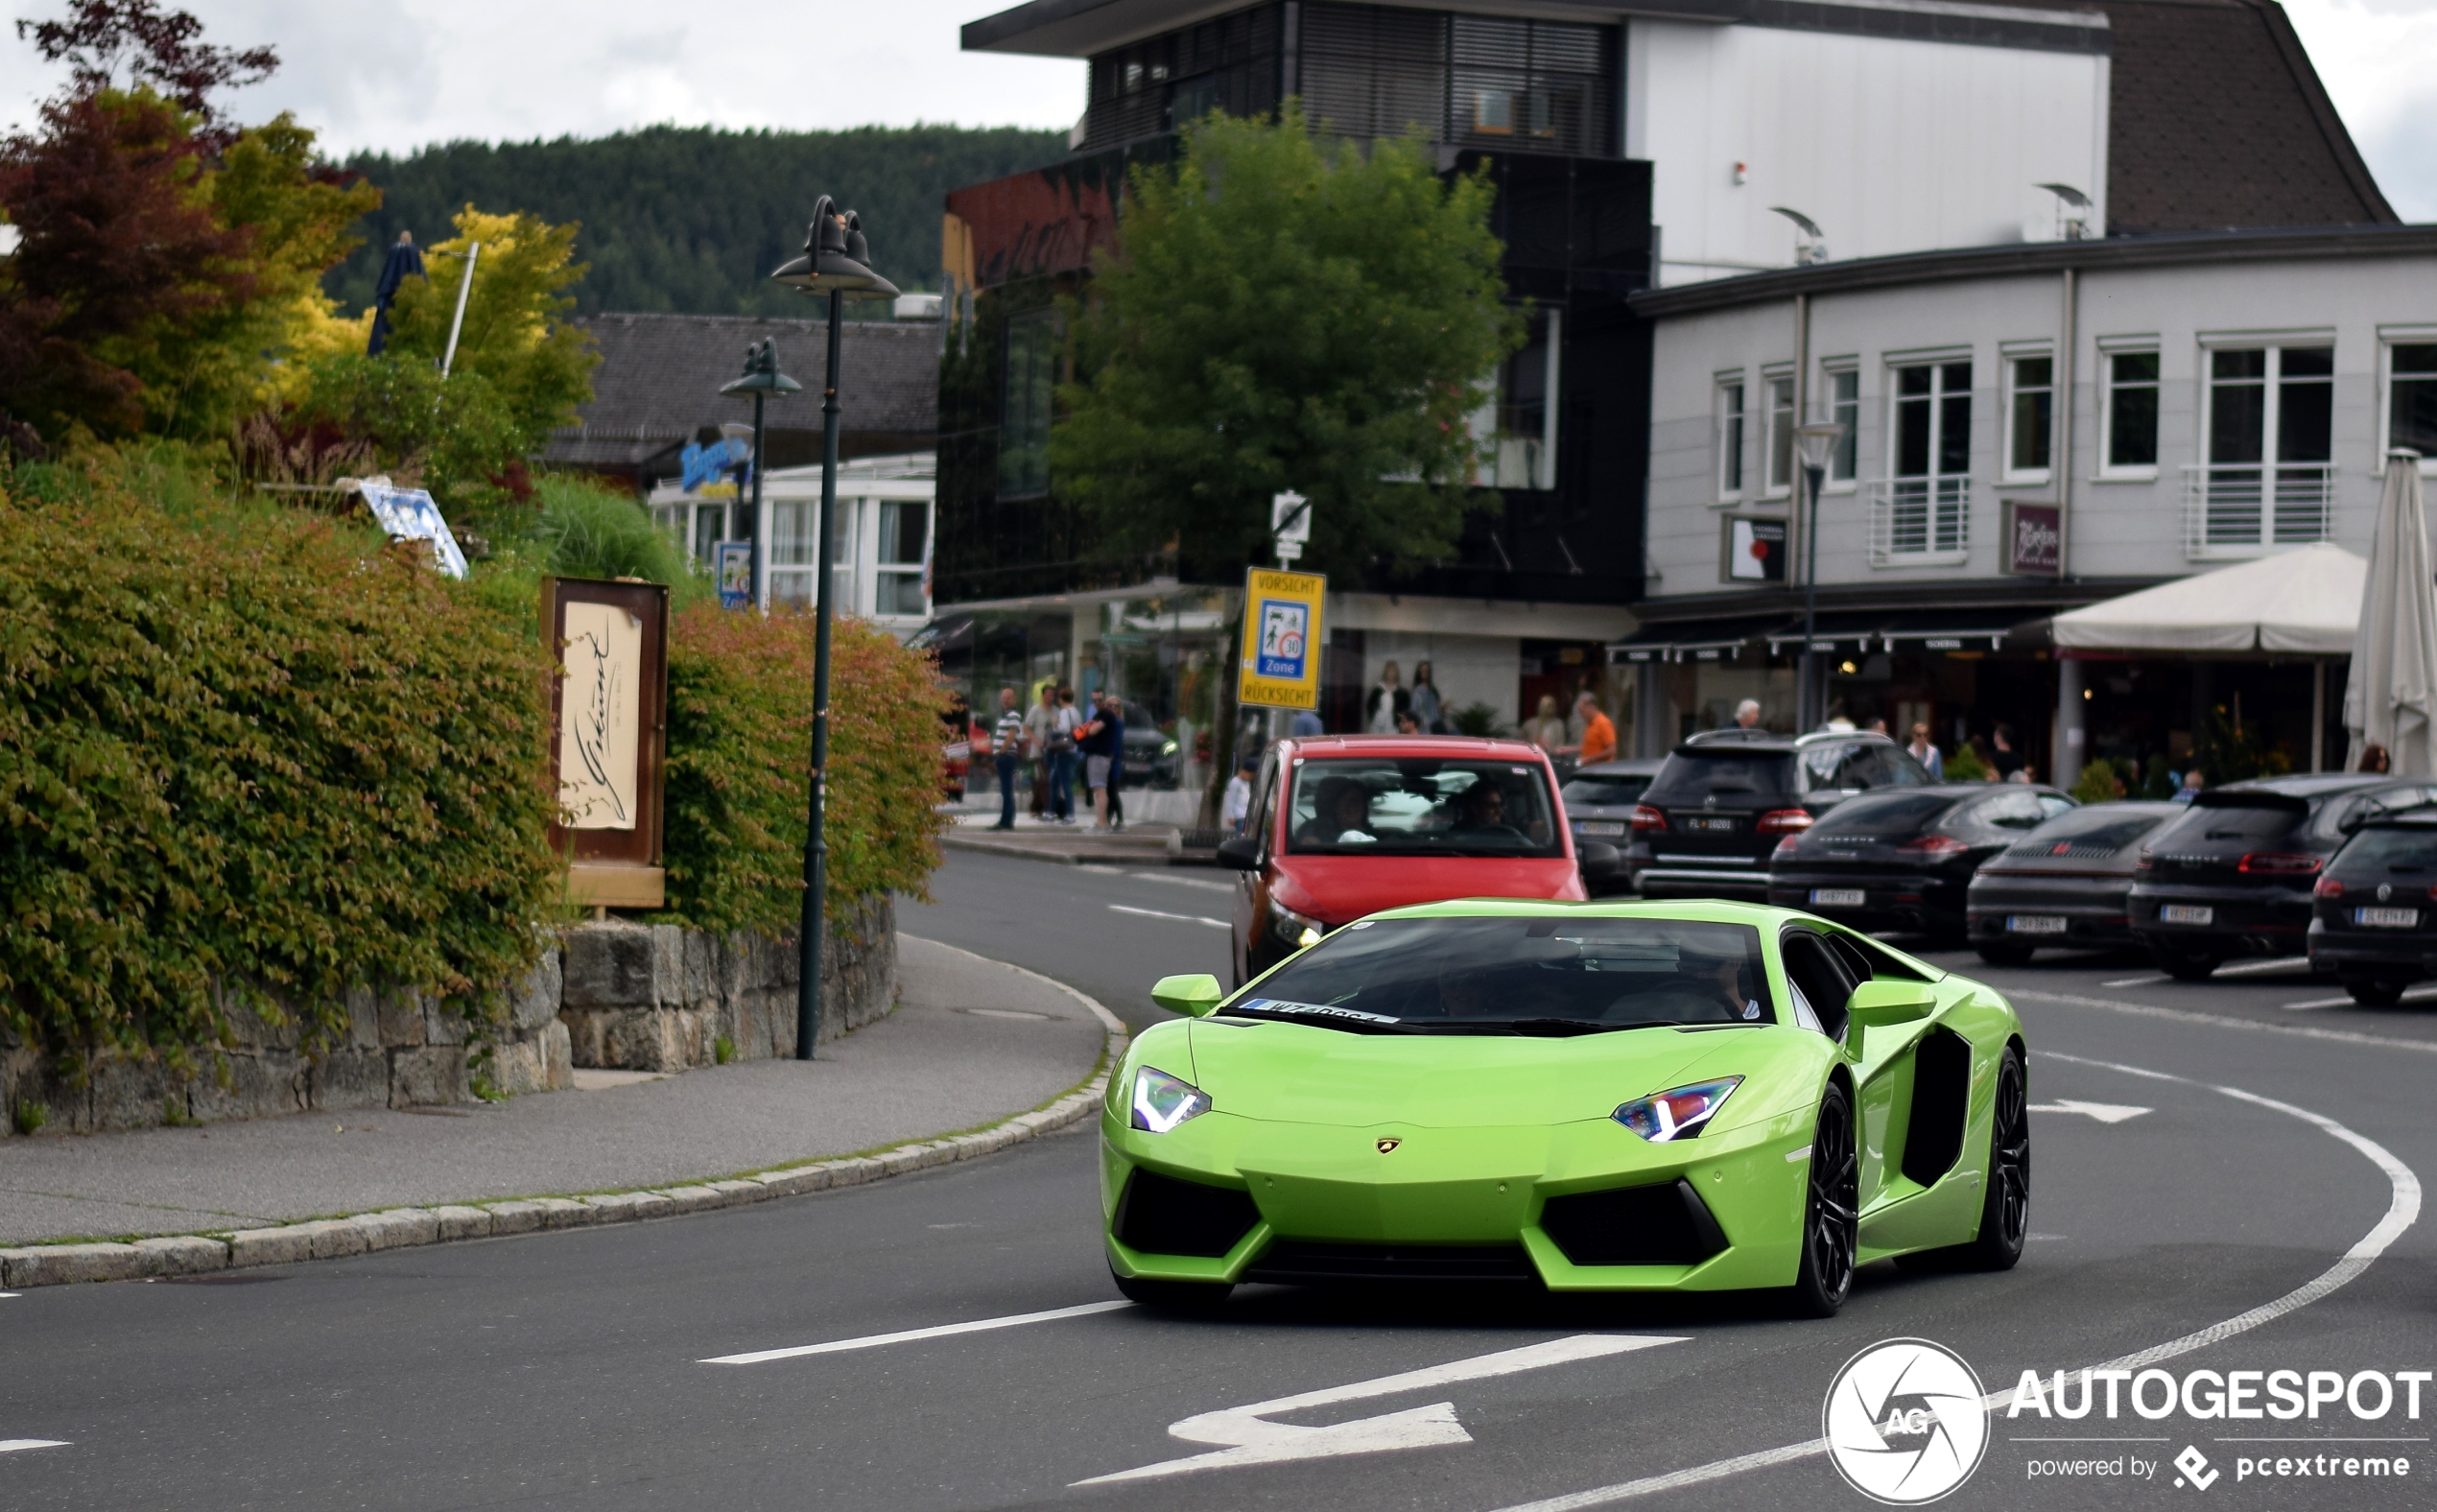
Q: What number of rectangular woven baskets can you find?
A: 0